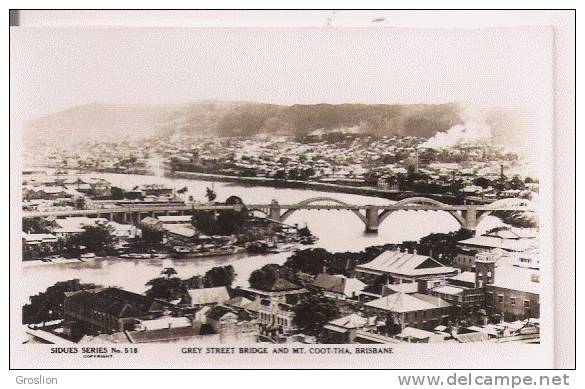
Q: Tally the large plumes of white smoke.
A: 1